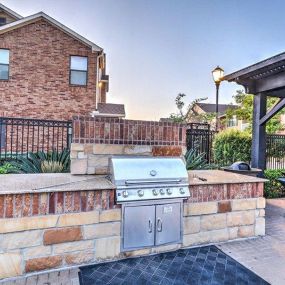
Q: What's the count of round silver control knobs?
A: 6